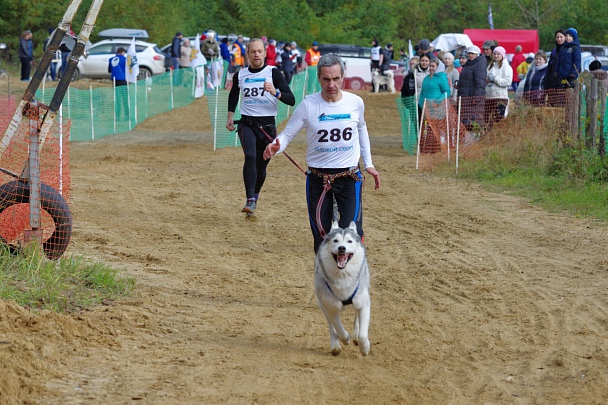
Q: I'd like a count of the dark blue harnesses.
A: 1